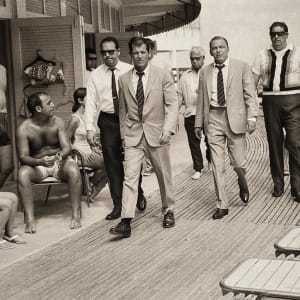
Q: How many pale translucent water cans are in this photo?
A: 0